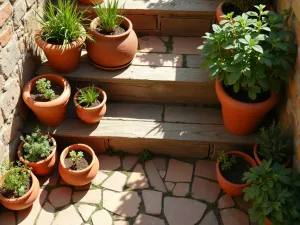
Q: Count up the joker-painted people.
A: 0